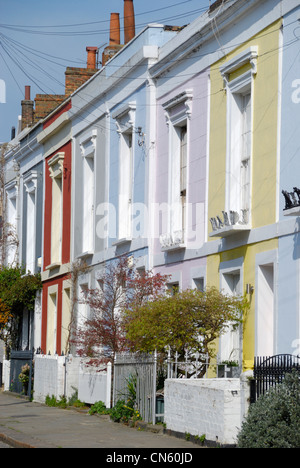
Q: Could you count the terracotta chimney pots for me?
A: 4